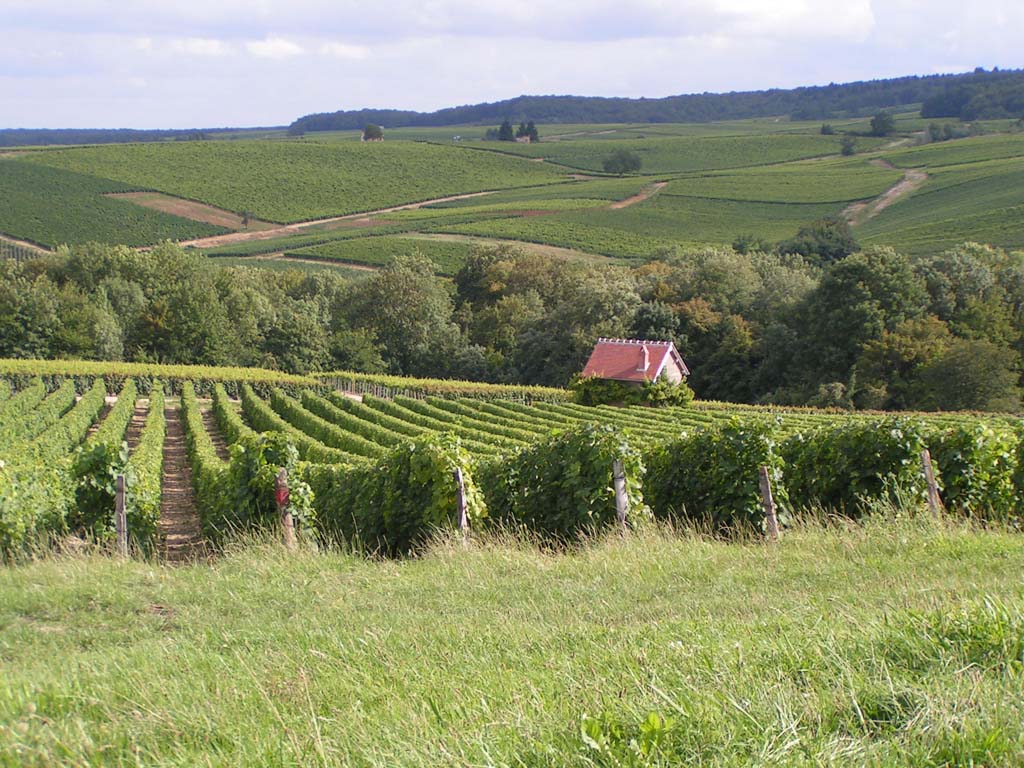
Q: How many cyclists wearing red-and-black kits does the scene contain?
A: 0